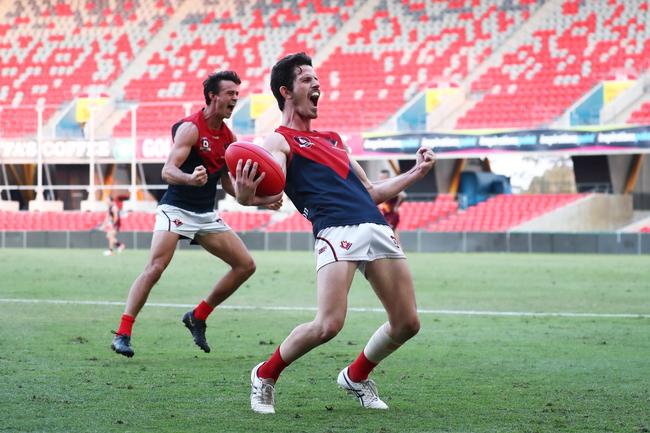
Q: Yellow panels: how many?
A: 4